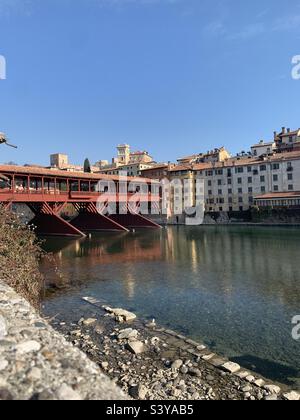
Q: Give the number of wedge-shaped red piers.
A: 3